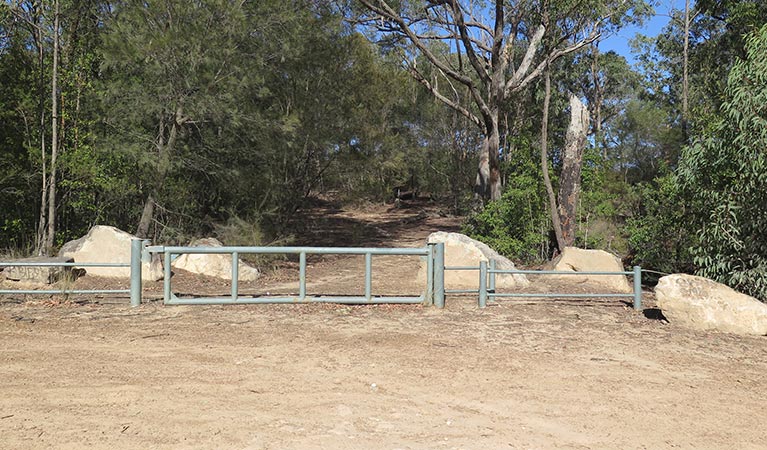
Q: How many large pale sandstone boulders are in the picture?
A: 5